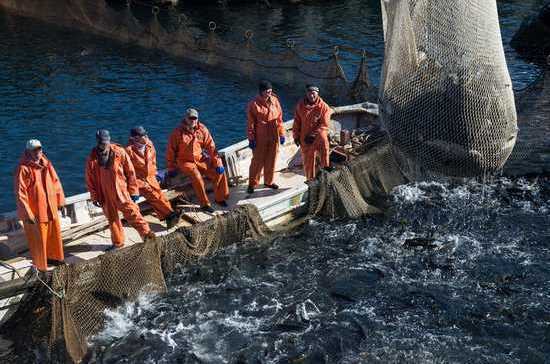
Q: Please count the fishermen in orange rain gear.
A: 6